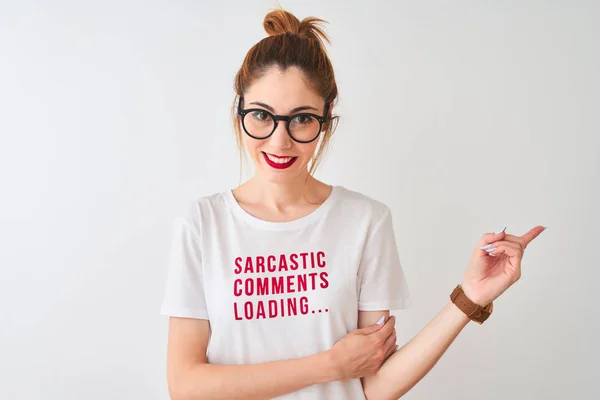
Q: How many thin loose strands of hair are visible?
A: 2